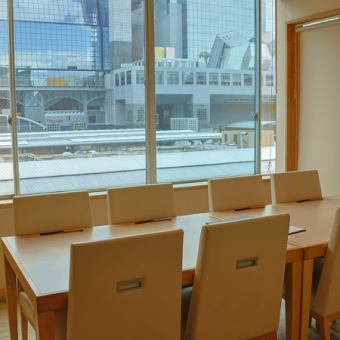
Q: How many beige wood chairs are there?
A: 7